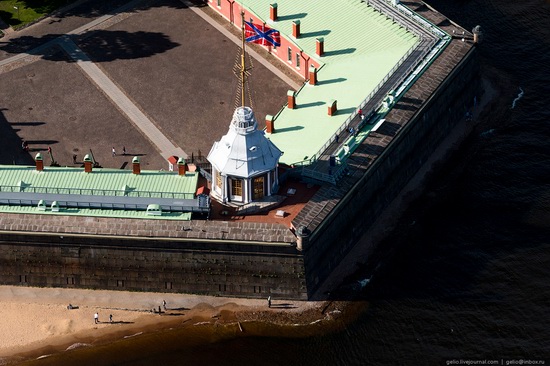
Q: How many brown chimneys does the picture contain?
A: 11